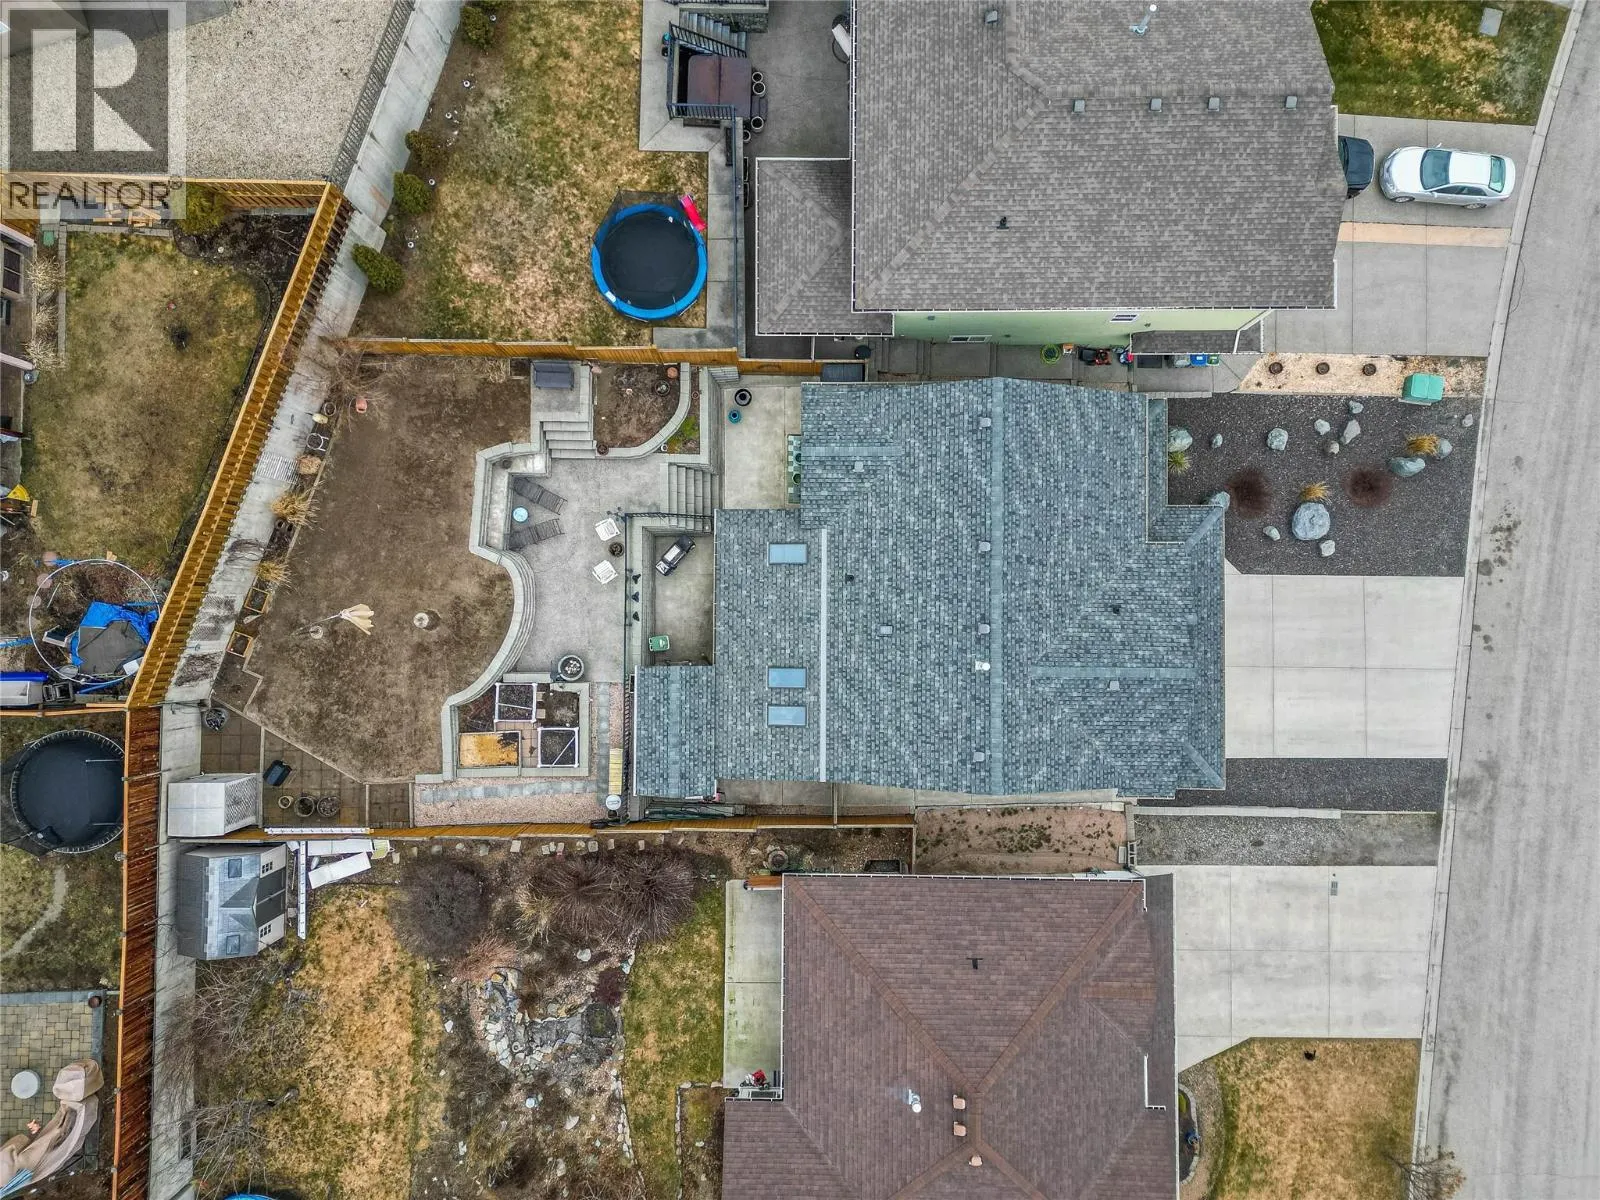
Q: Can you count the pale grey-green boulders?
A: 14